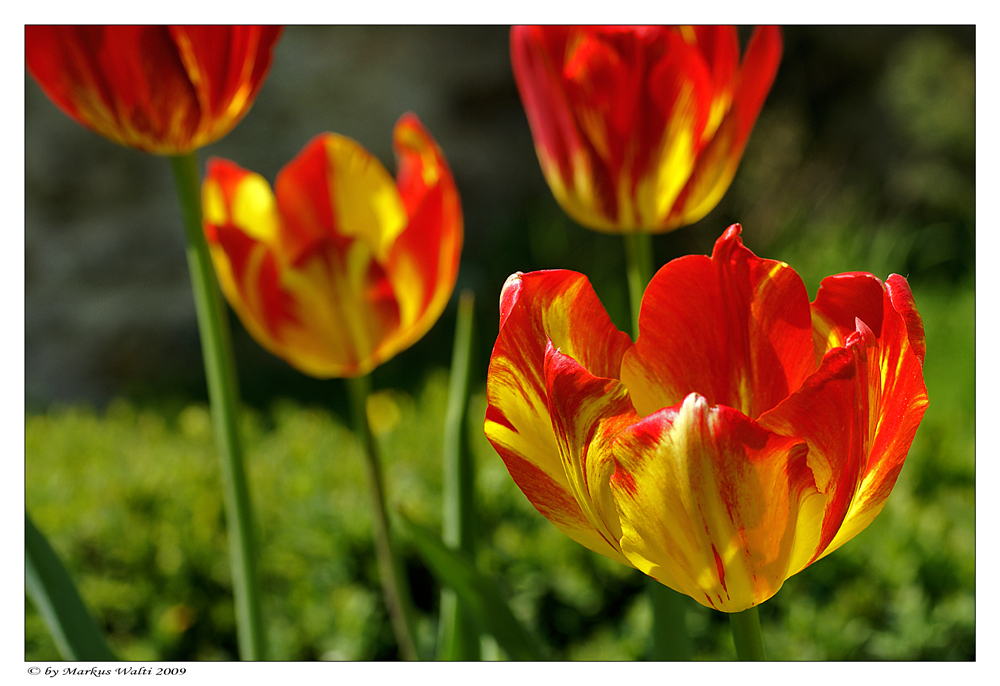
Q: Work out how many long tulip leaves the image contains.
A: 3